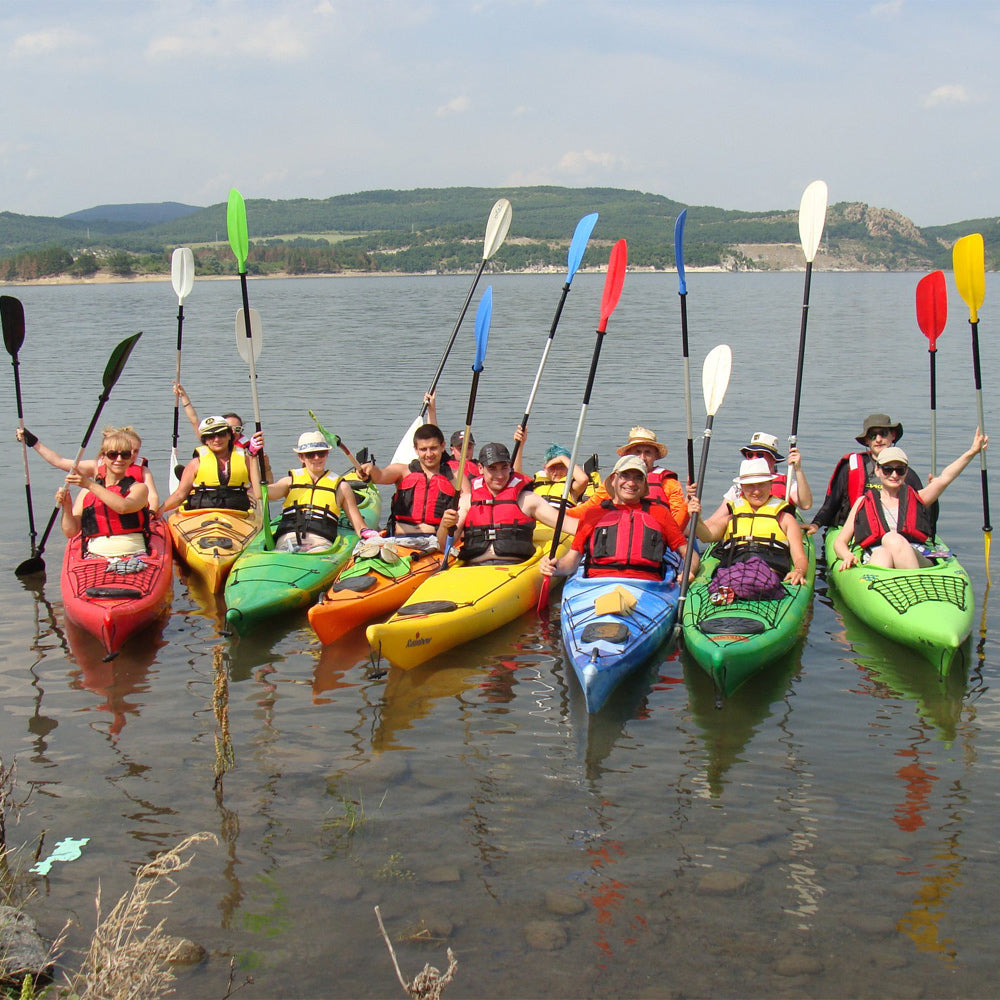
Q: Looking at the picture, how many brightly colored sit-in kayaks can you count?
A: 8